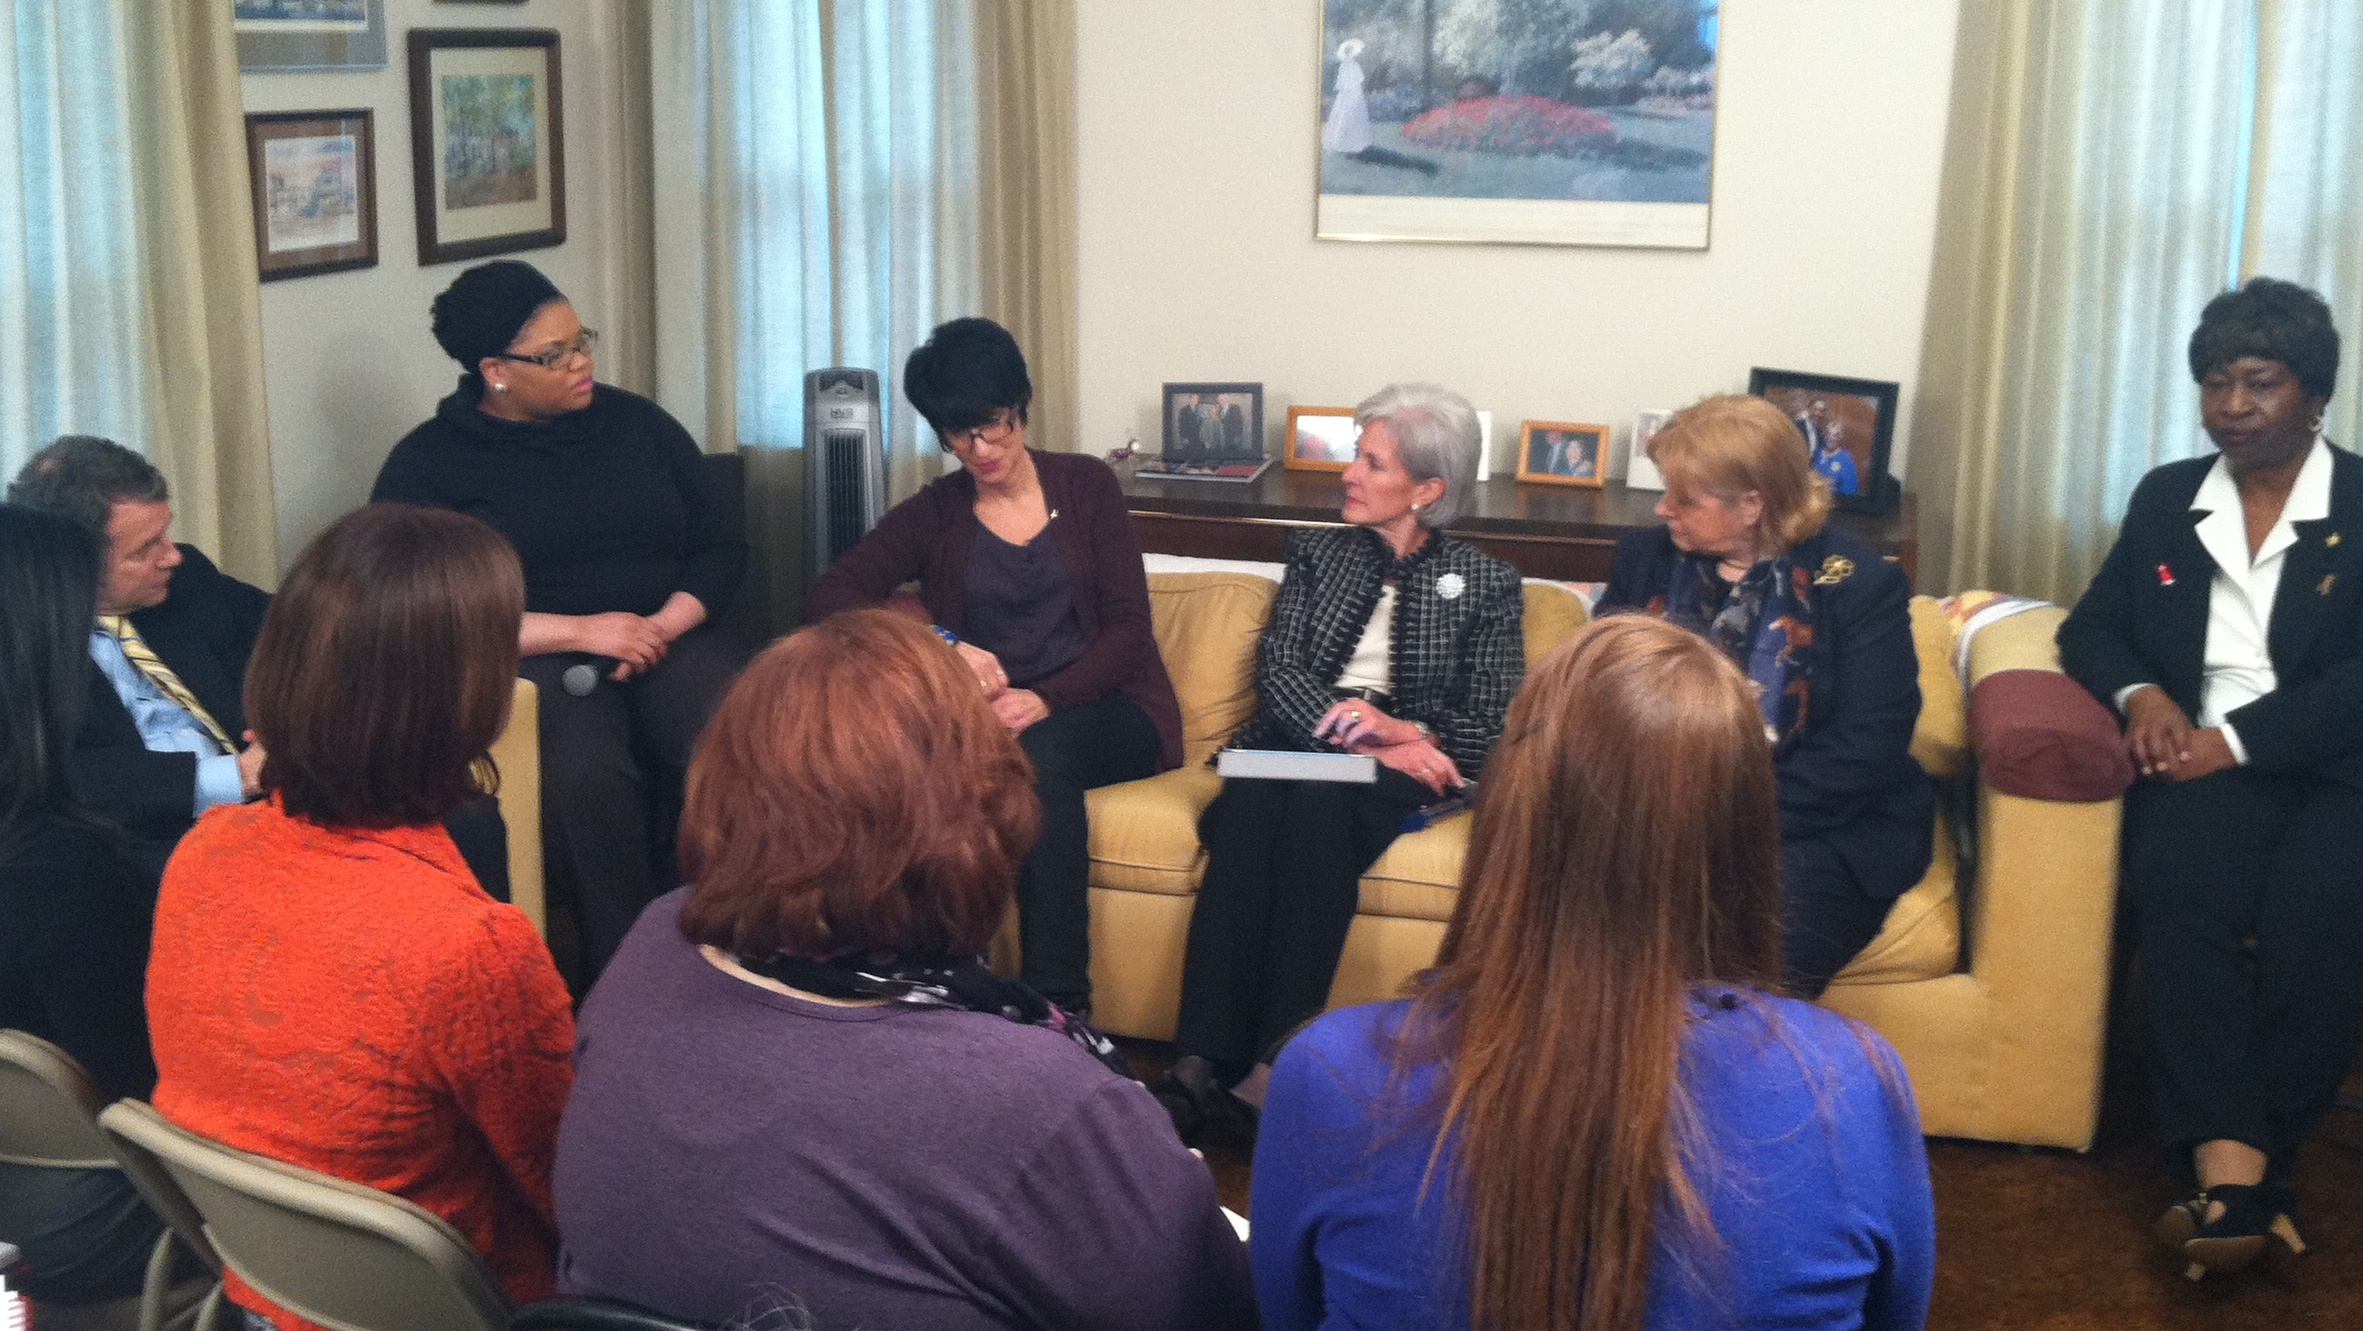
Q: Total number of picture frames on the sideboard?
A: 6